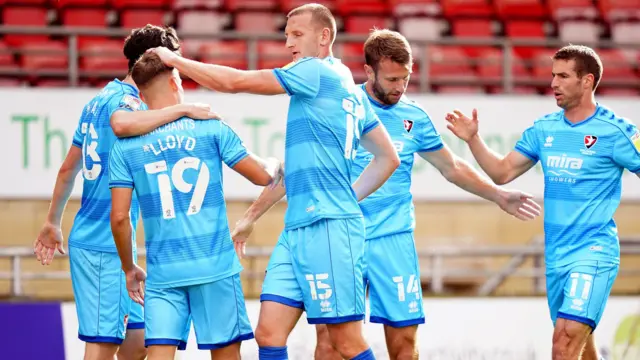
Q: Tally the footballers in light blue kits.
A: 5